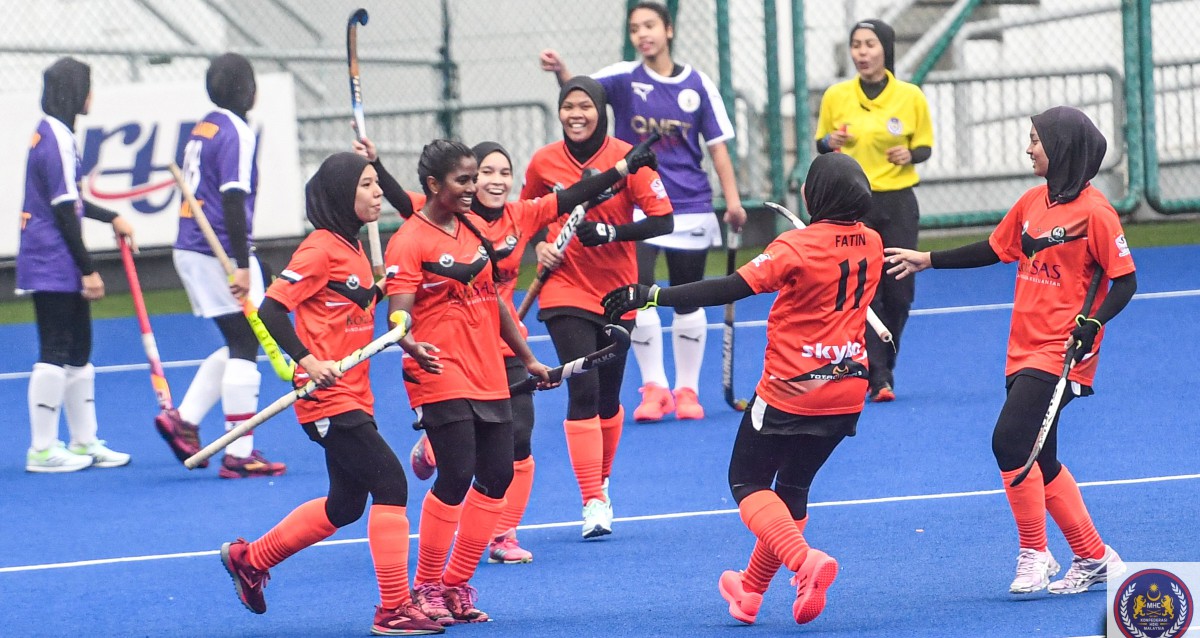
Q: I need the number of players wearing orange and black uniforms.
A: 6